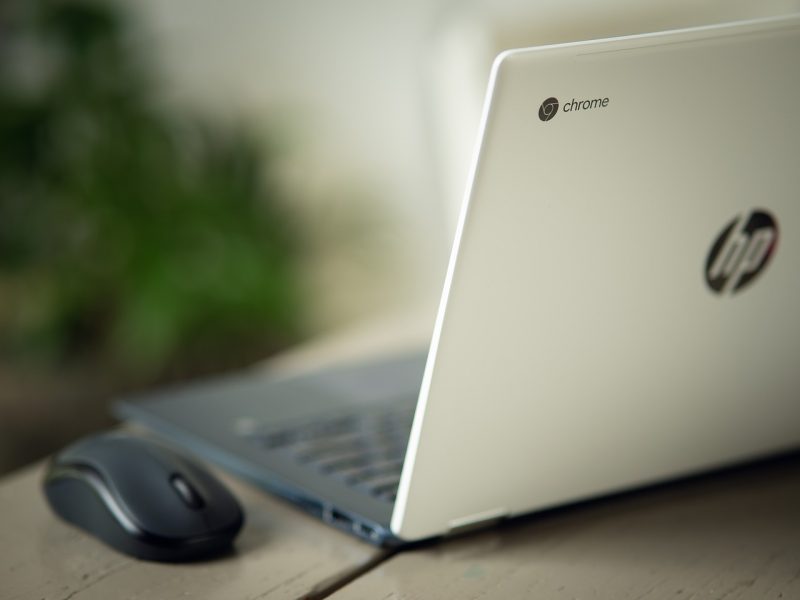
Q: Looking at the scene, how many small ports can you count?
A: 2